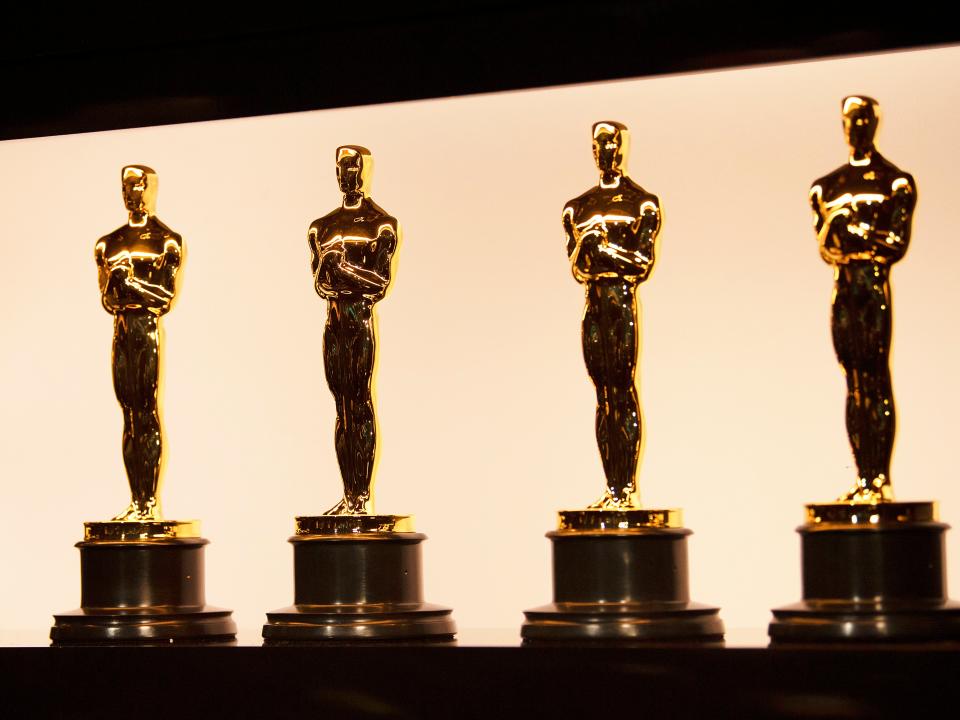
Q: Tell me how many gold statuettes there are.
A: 4